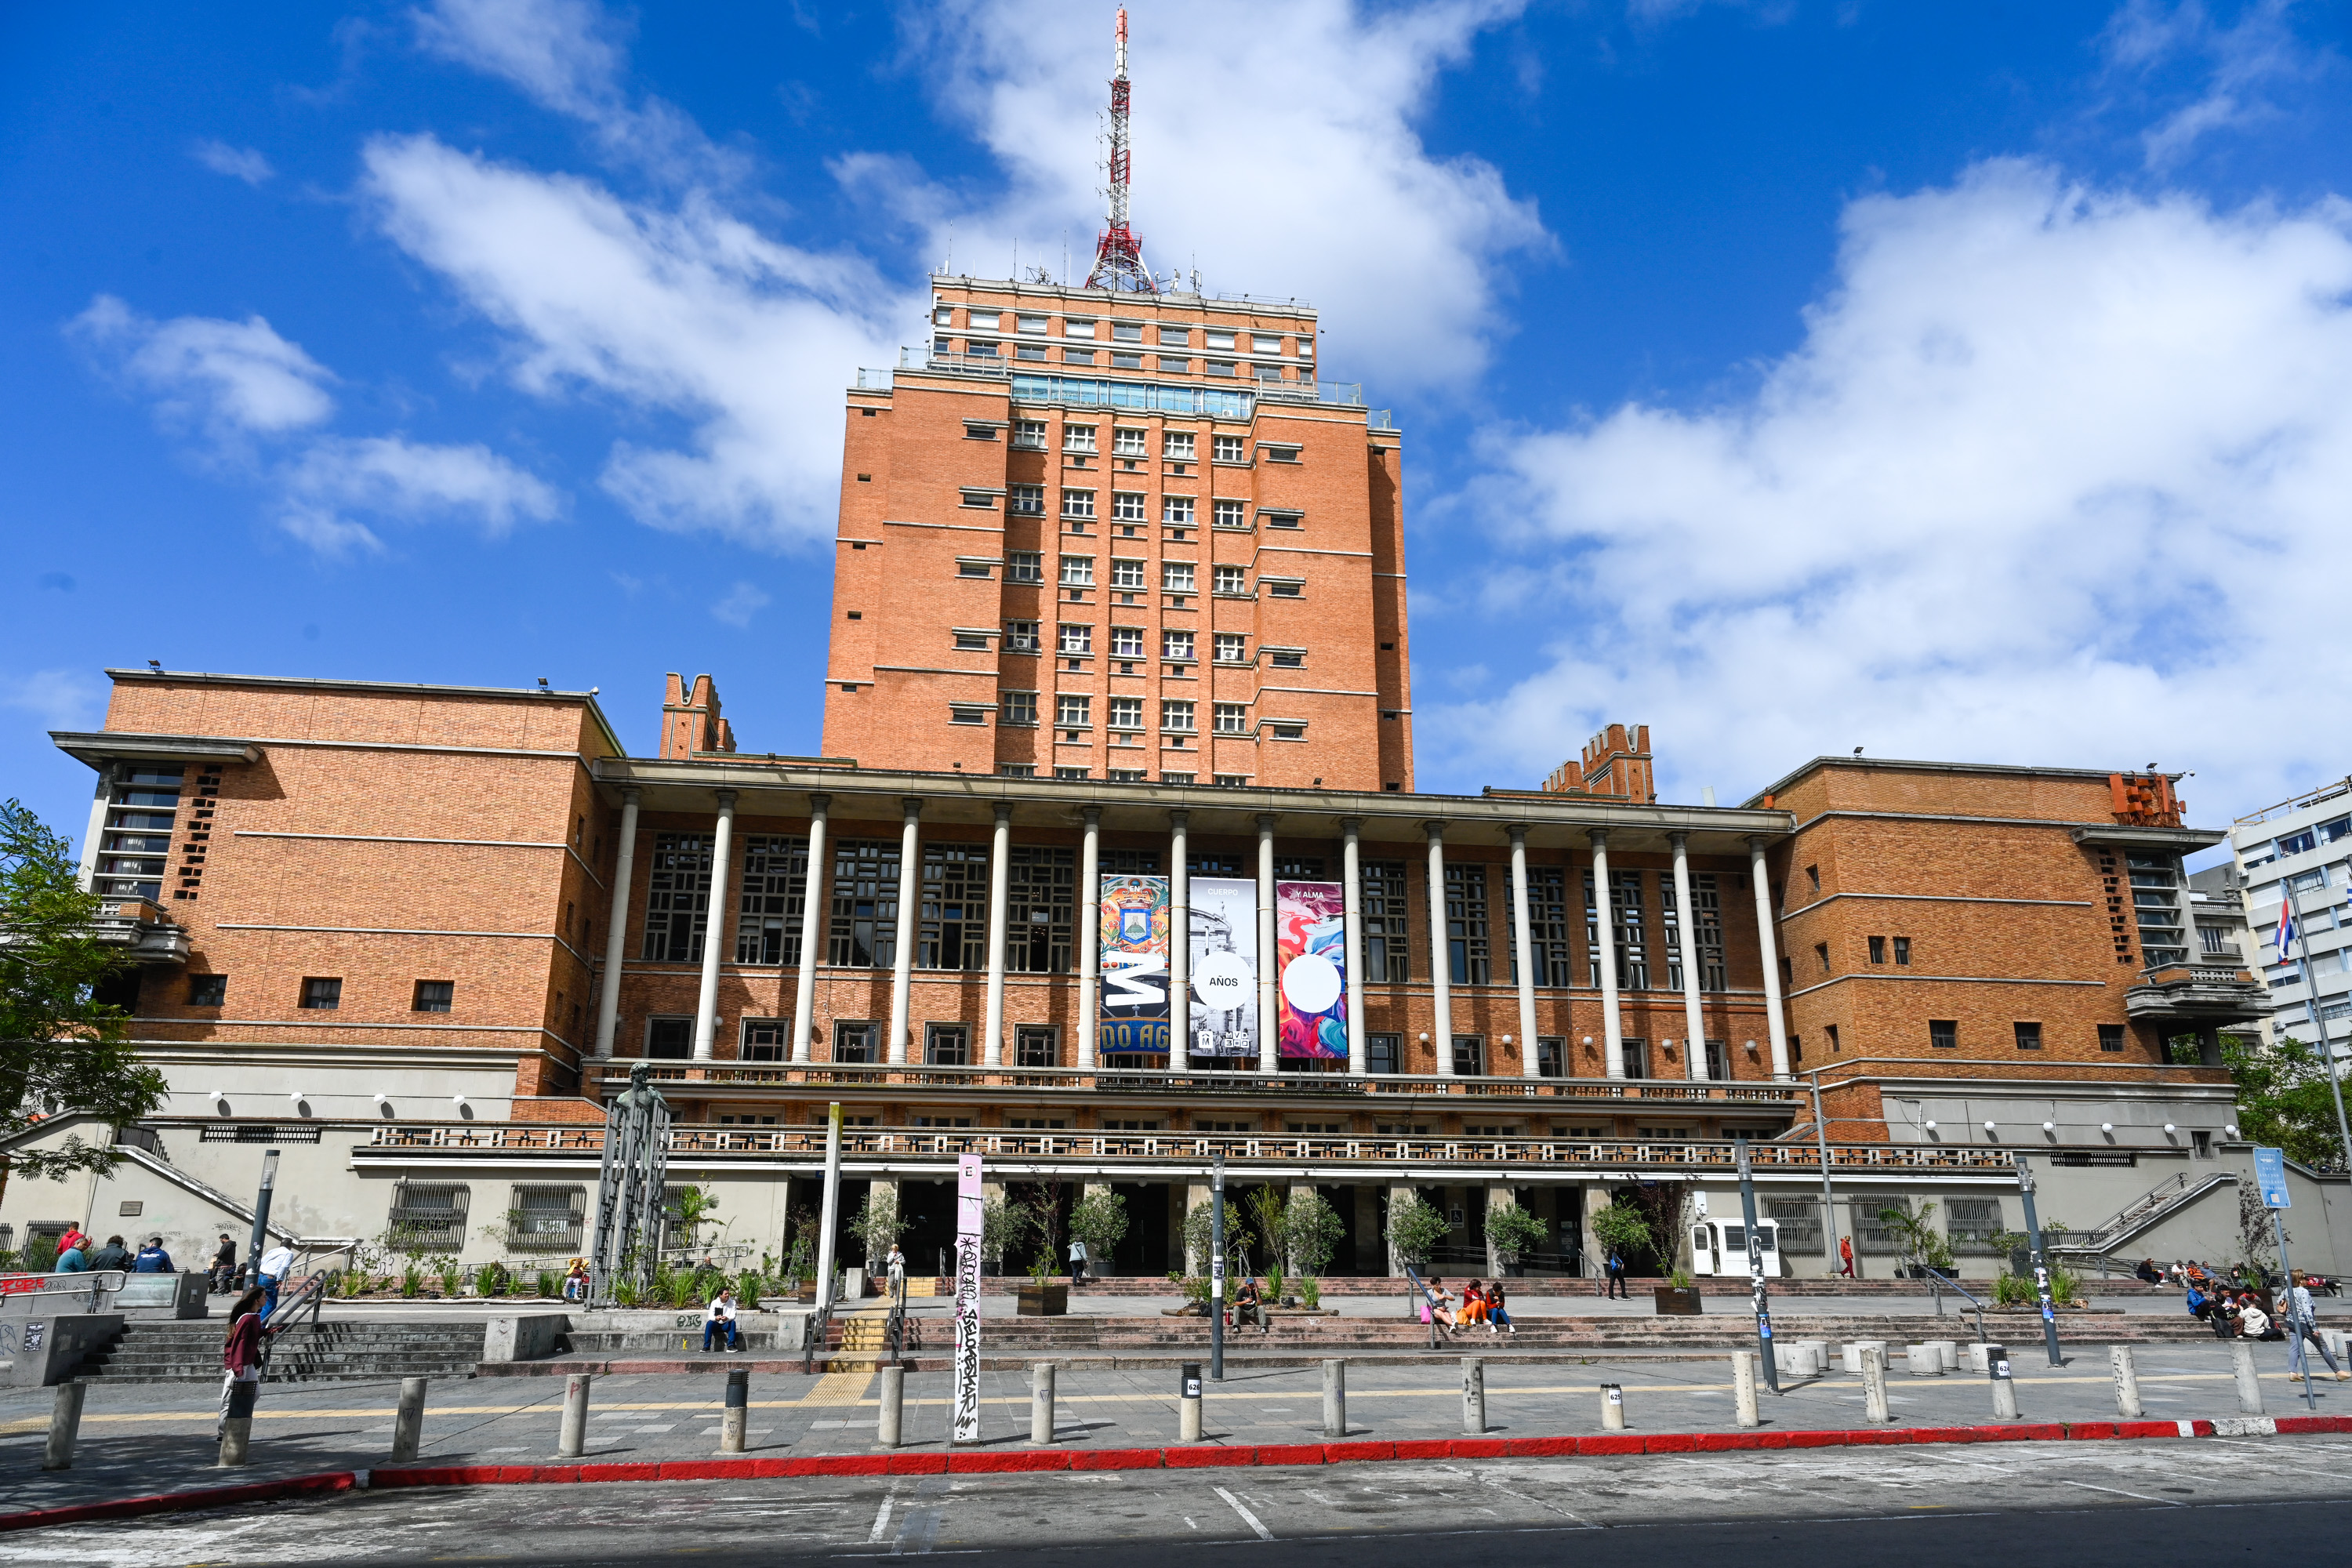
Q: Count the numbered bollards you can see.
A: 3